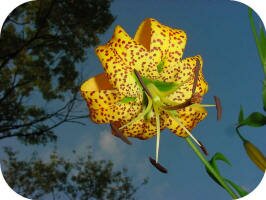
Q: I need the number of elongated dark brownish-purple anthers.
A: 6